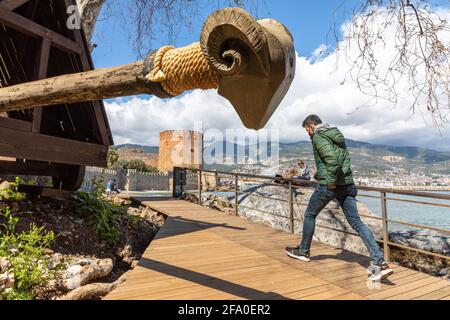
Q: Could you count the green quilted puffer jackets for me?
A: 1